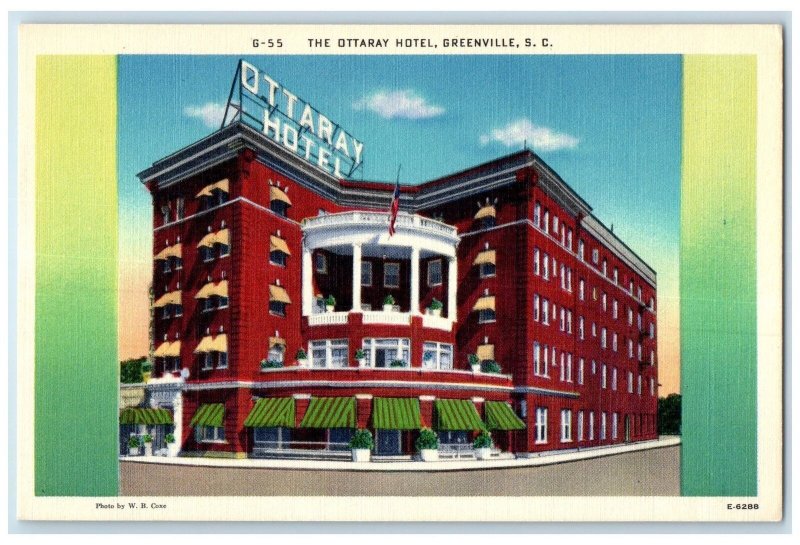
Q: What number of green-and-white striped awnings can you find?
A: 7